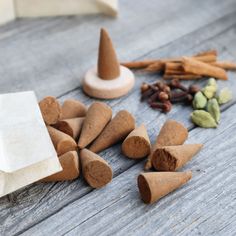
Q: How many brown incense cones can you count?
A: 13